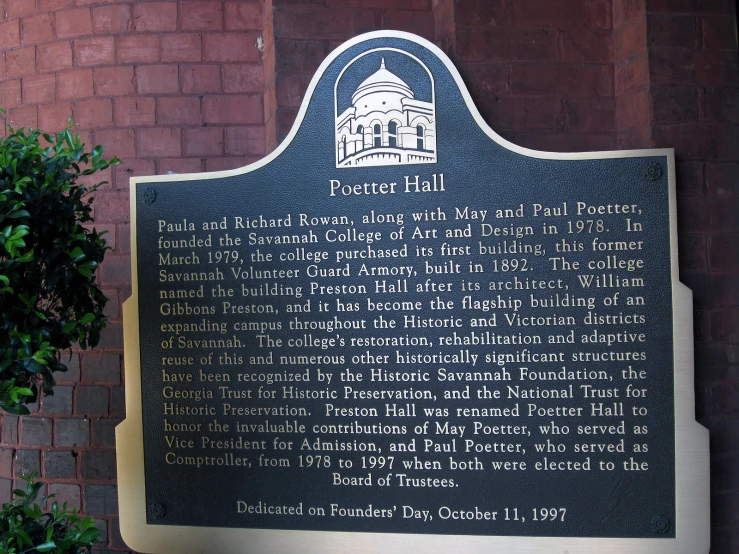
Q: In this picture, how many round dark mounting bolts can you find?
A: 4